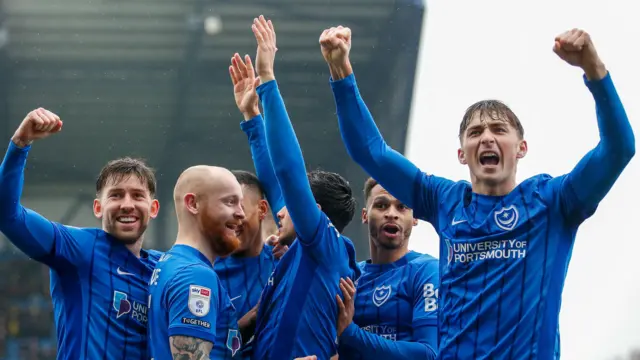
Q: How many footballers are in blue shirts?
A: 6